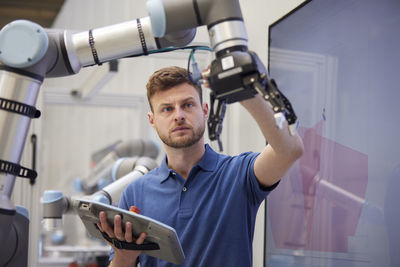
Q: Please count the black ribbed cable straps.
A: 4